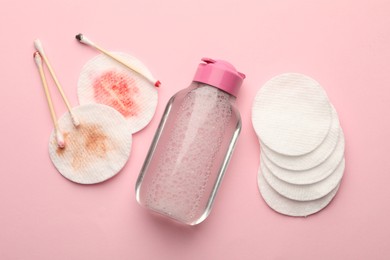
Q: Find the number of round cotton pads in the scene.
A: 7